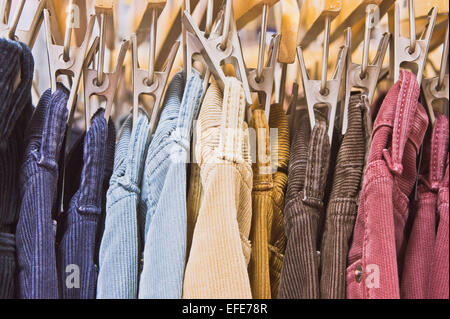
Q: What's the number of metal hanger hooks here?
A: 11